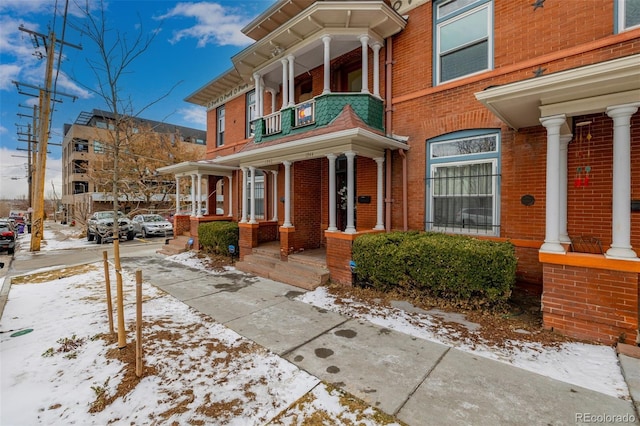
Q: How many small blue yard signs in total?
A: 3